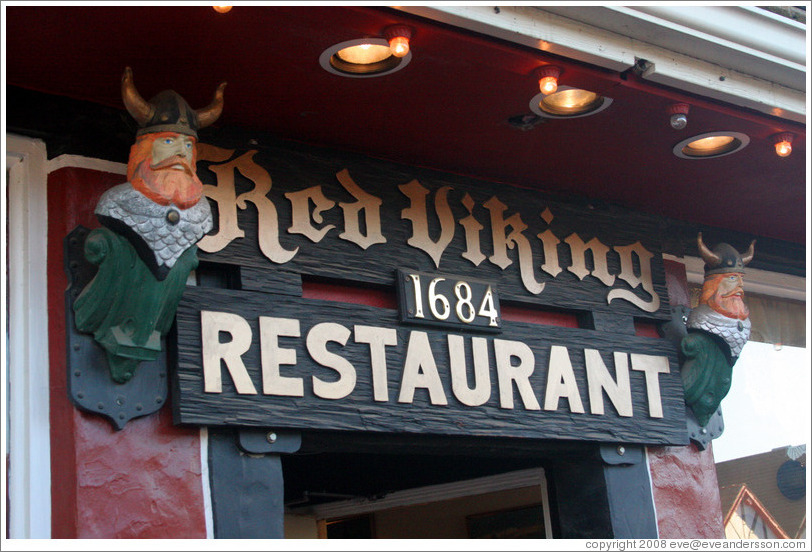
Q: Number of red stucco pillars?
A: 2